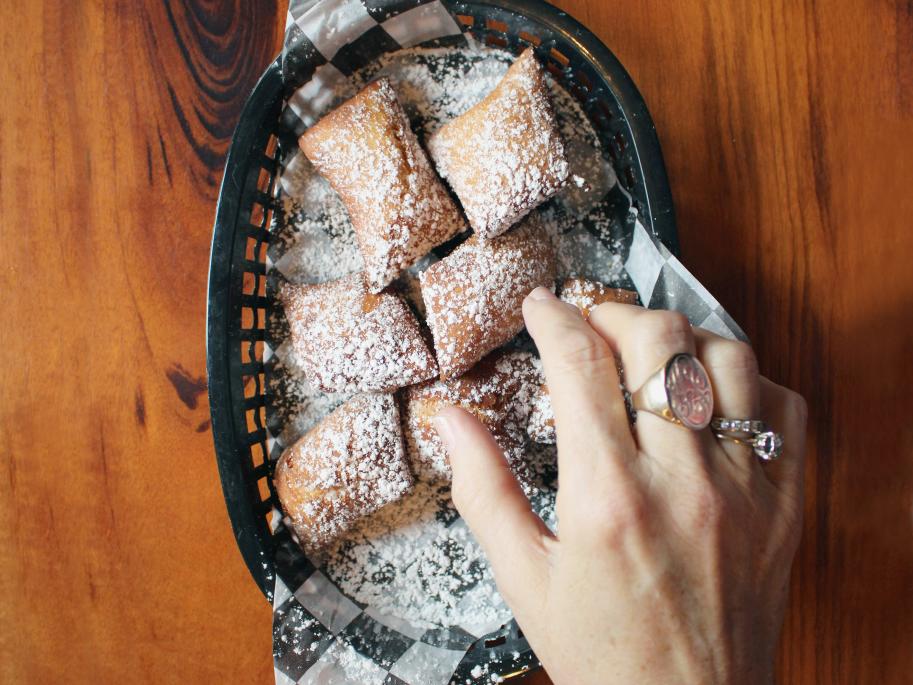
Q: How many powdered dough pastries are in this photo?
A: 8